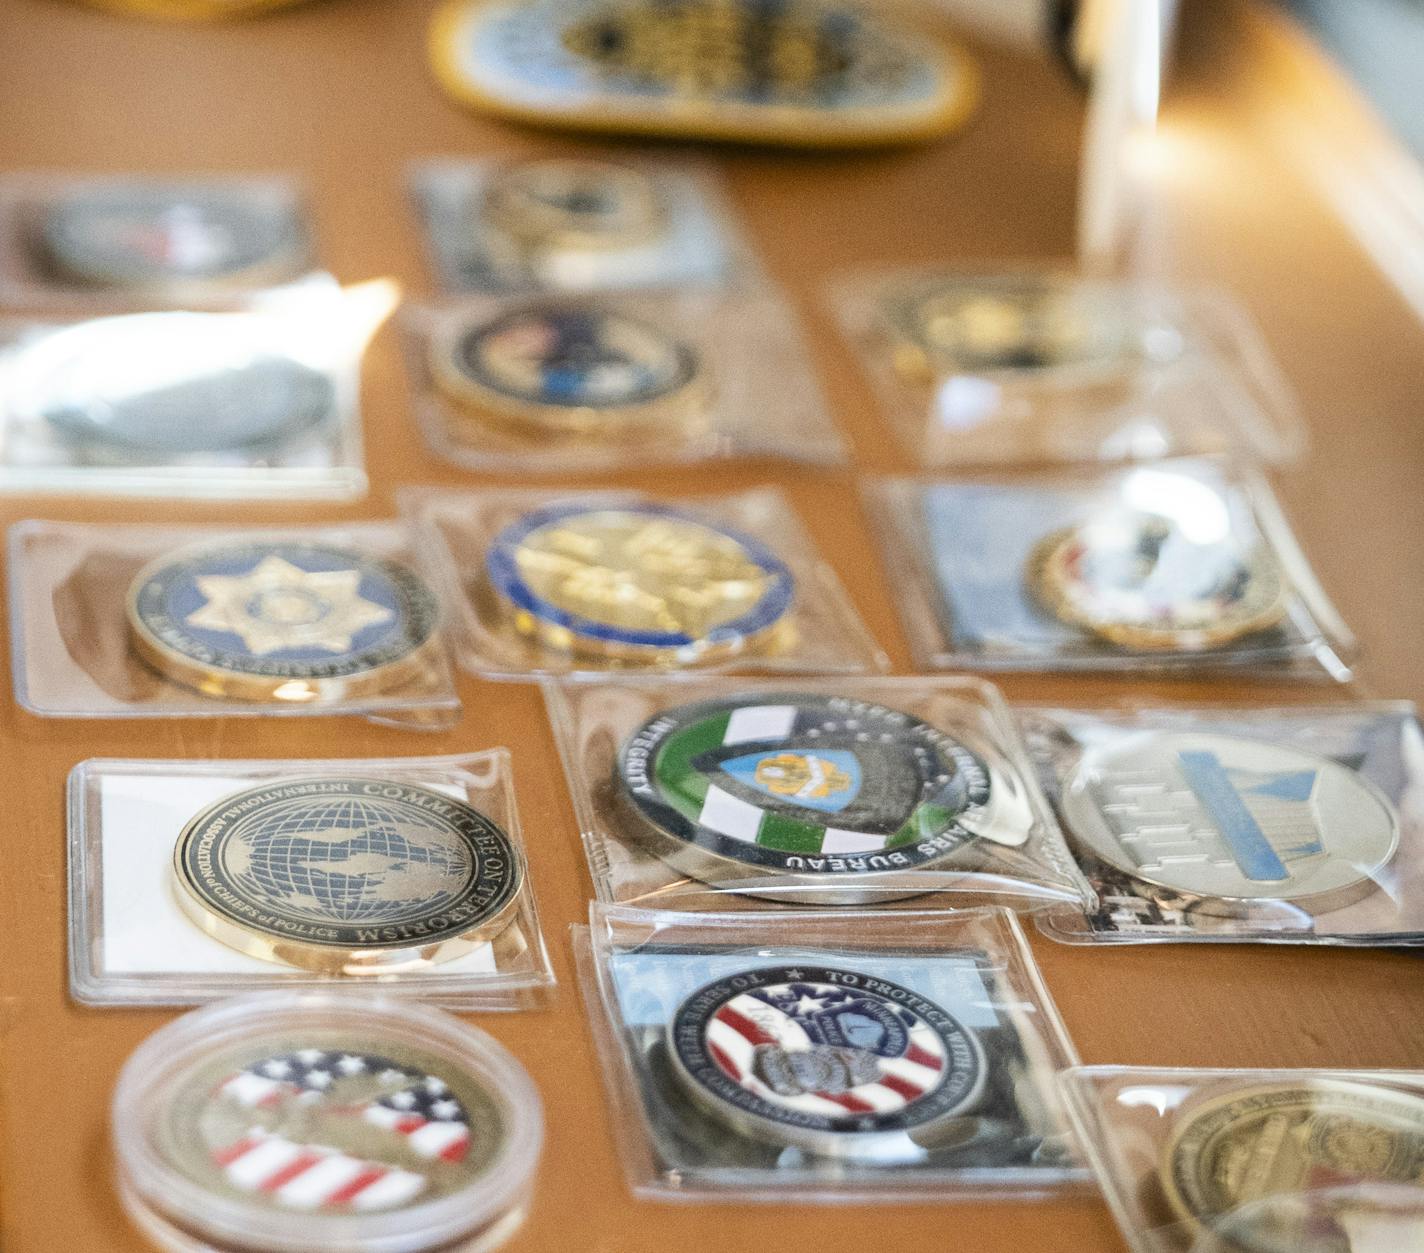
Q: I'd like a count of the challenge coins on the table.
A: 14